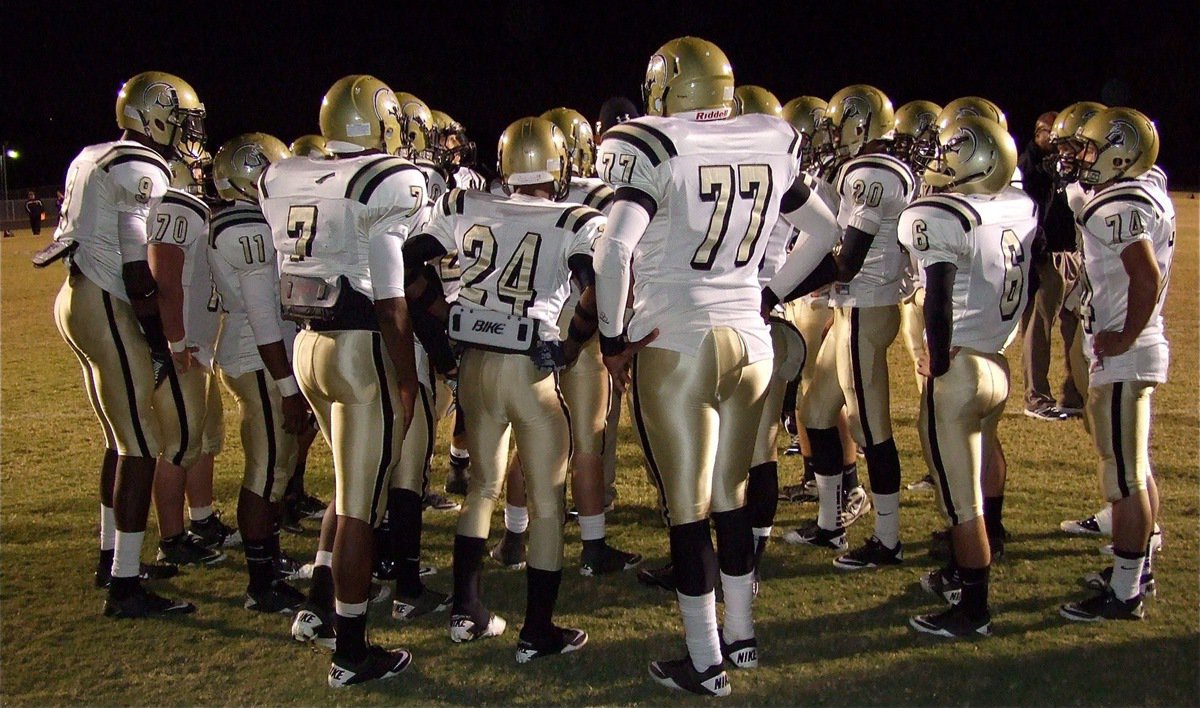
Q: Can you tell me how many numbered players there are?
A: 9